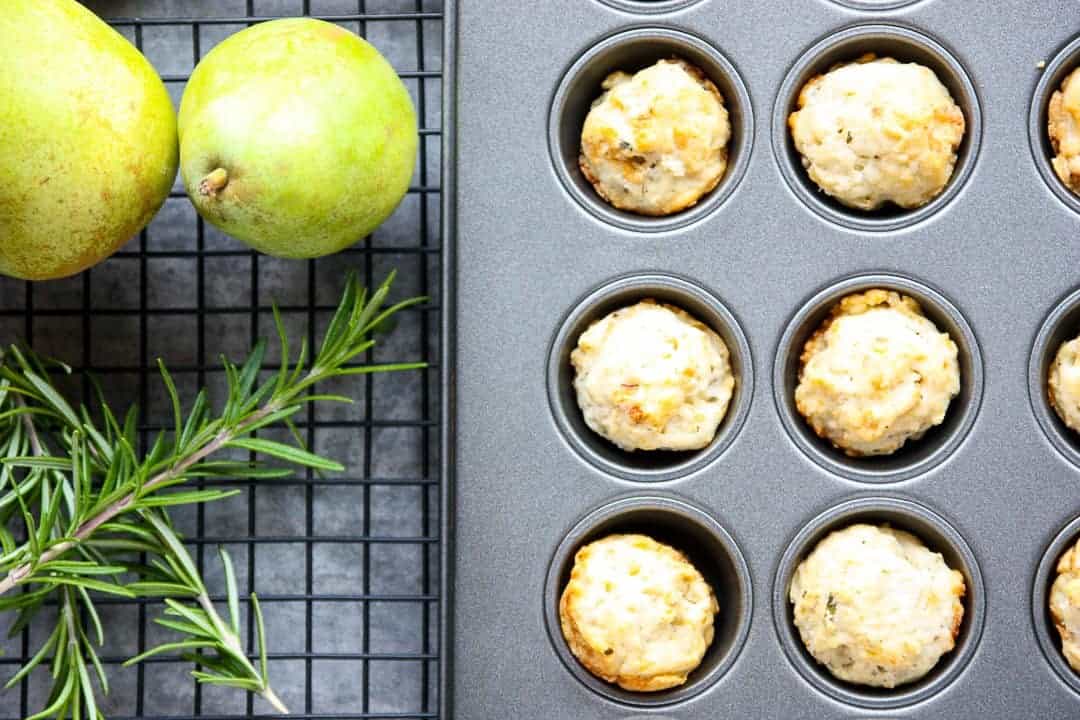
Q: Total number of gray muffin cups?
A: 11